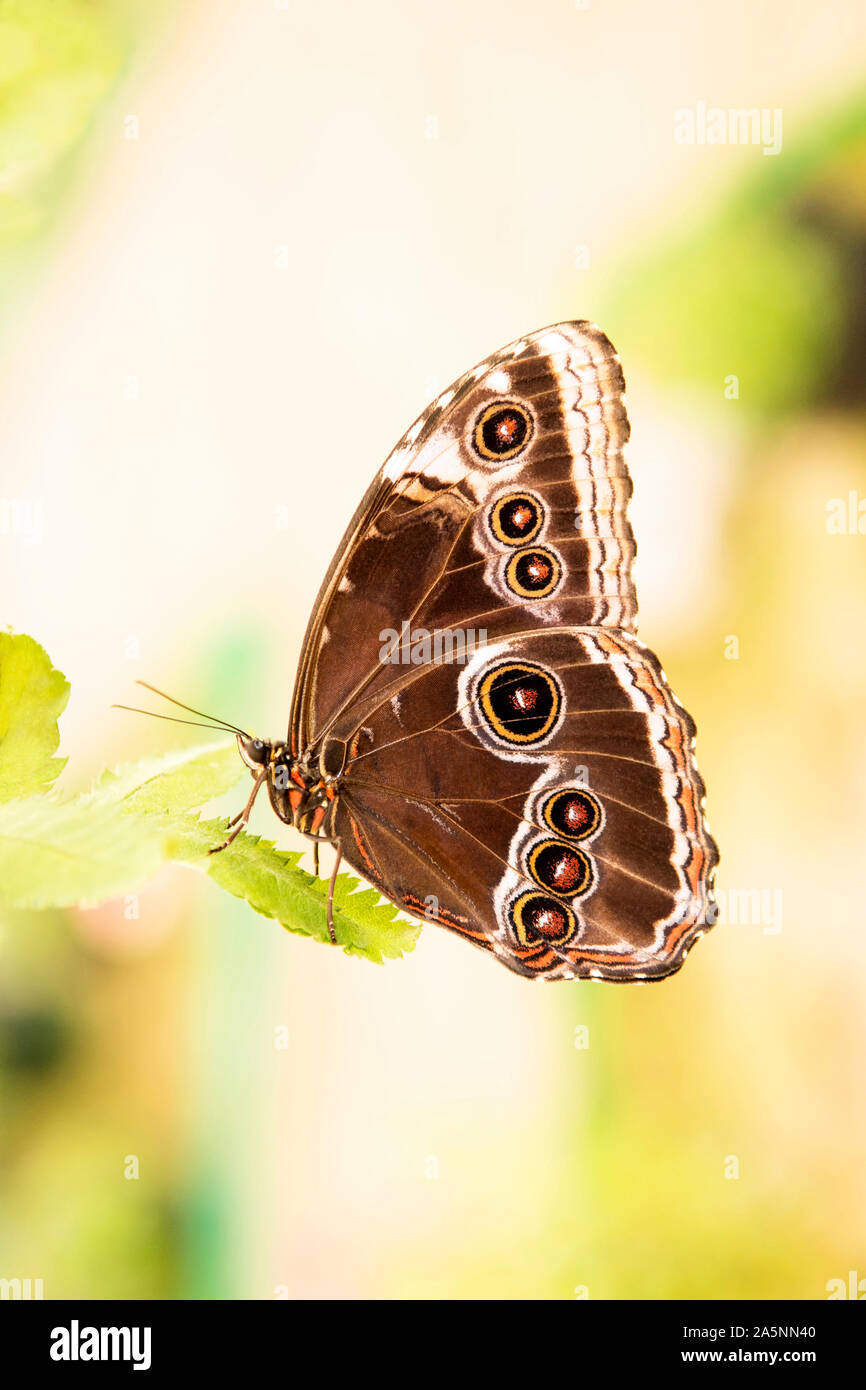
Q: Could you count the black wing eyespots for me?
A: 7